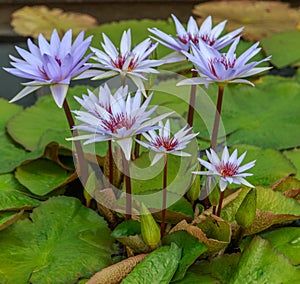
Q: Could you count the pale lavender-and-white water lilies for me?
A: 8